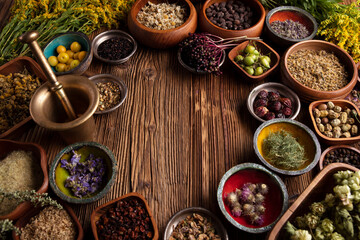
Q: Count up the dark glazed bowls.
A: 5